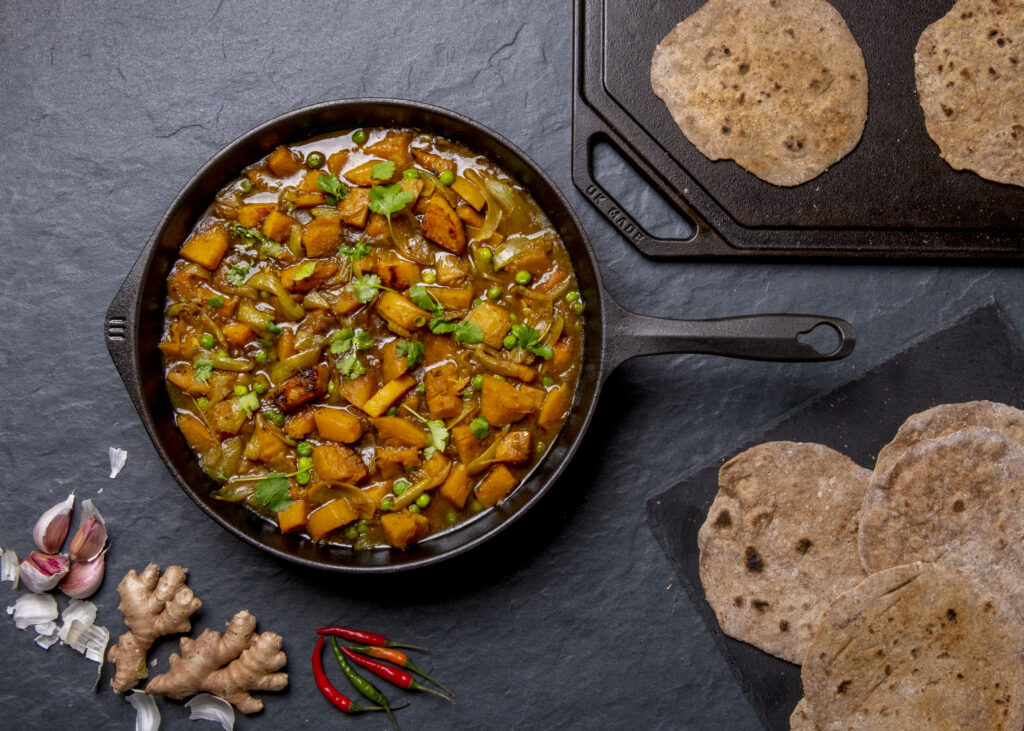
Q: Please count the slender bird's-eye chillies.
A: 5